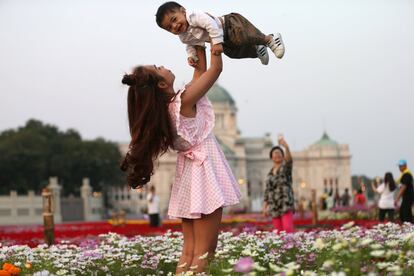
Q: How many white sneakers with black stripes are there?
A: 2